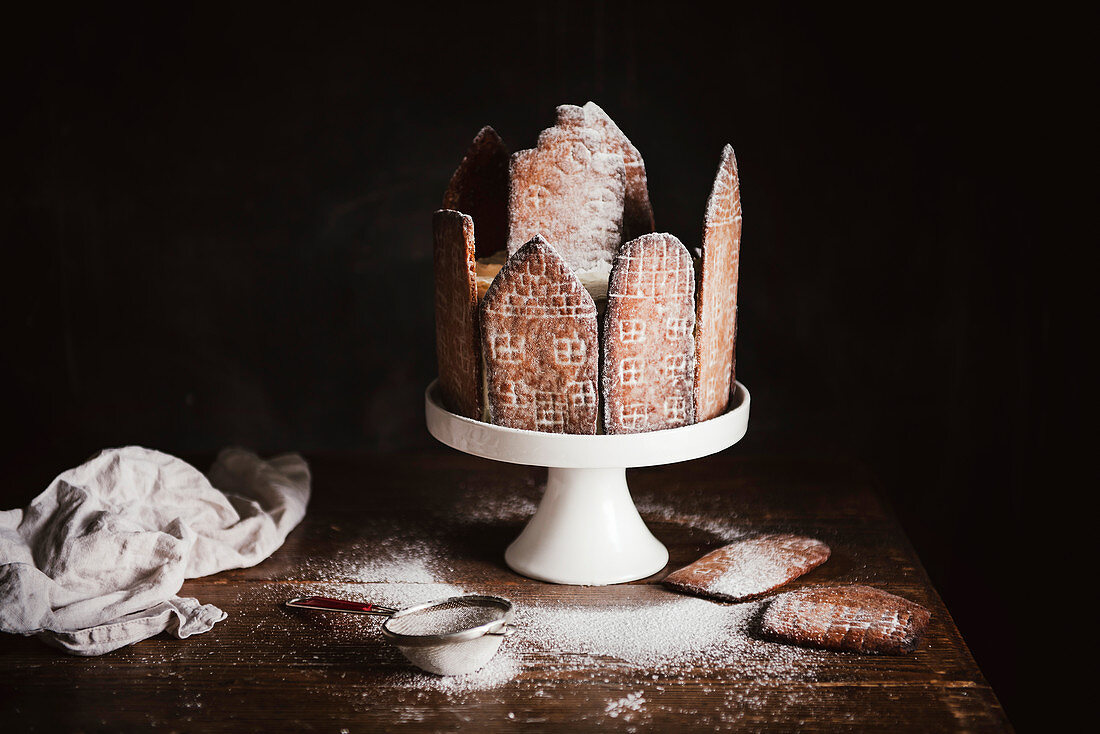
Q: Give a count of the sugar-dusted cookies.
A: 9